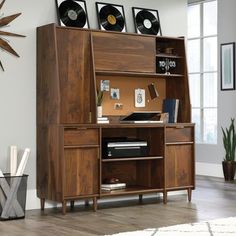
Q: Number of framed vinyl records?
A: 3